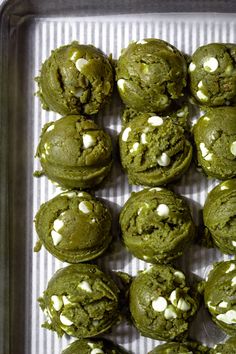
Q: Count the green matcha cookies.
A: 15